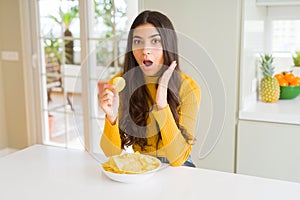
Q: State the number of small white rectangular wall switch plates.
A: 1